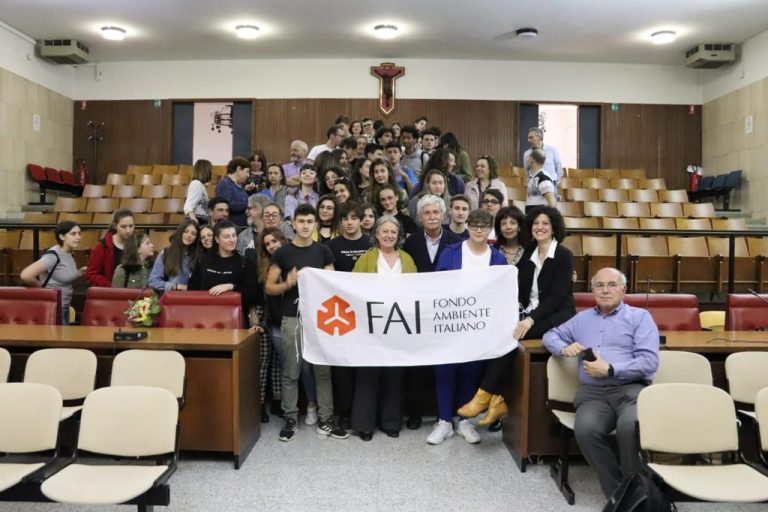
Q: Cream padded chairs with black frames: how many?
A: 10